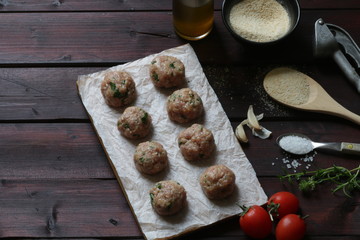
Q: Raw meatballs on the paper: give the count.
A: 8